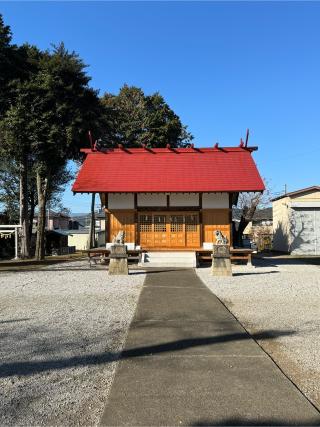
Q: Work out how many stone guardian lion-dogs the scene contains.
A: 2